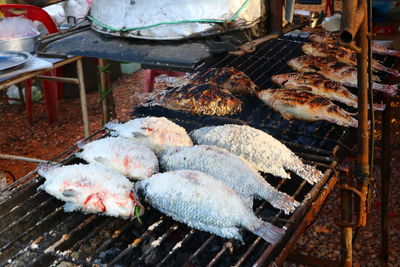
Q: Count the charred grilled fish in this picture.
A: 7